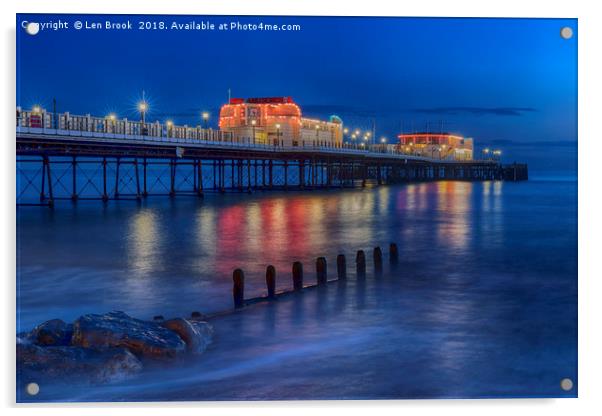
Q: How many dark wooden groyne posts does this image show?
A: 8